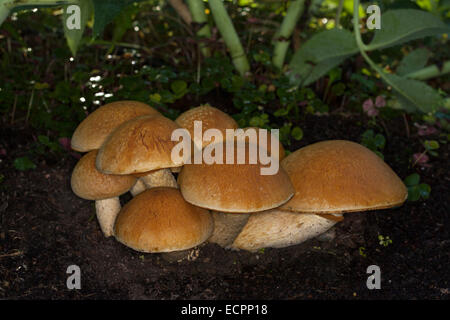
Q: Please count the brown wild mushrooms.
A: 8